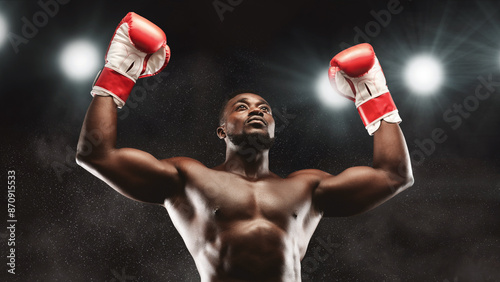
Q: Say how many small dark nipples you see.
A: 2